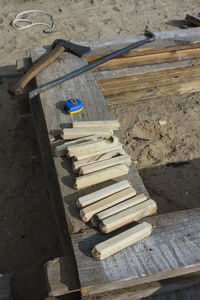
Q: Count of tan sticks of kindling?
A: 13